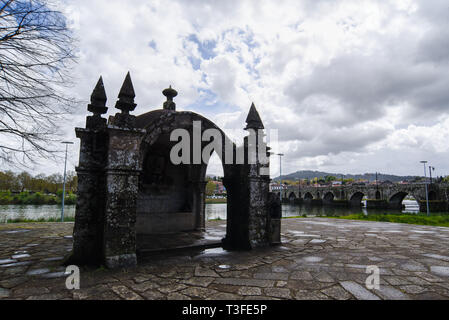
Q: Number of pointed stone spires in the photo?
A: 3